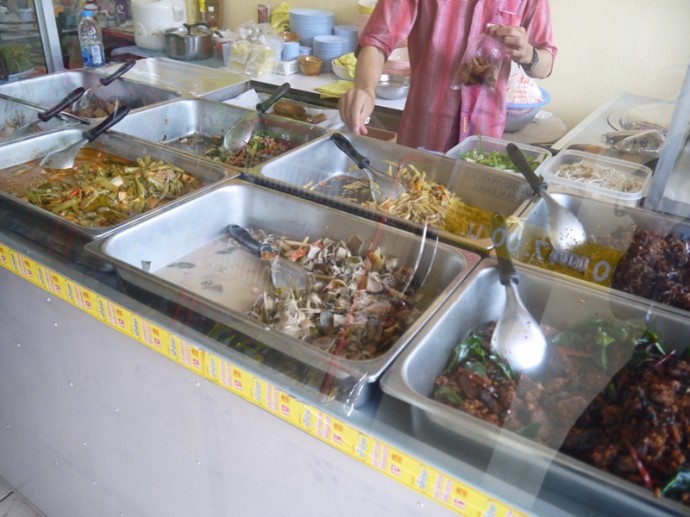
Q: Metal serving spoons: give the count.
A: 8